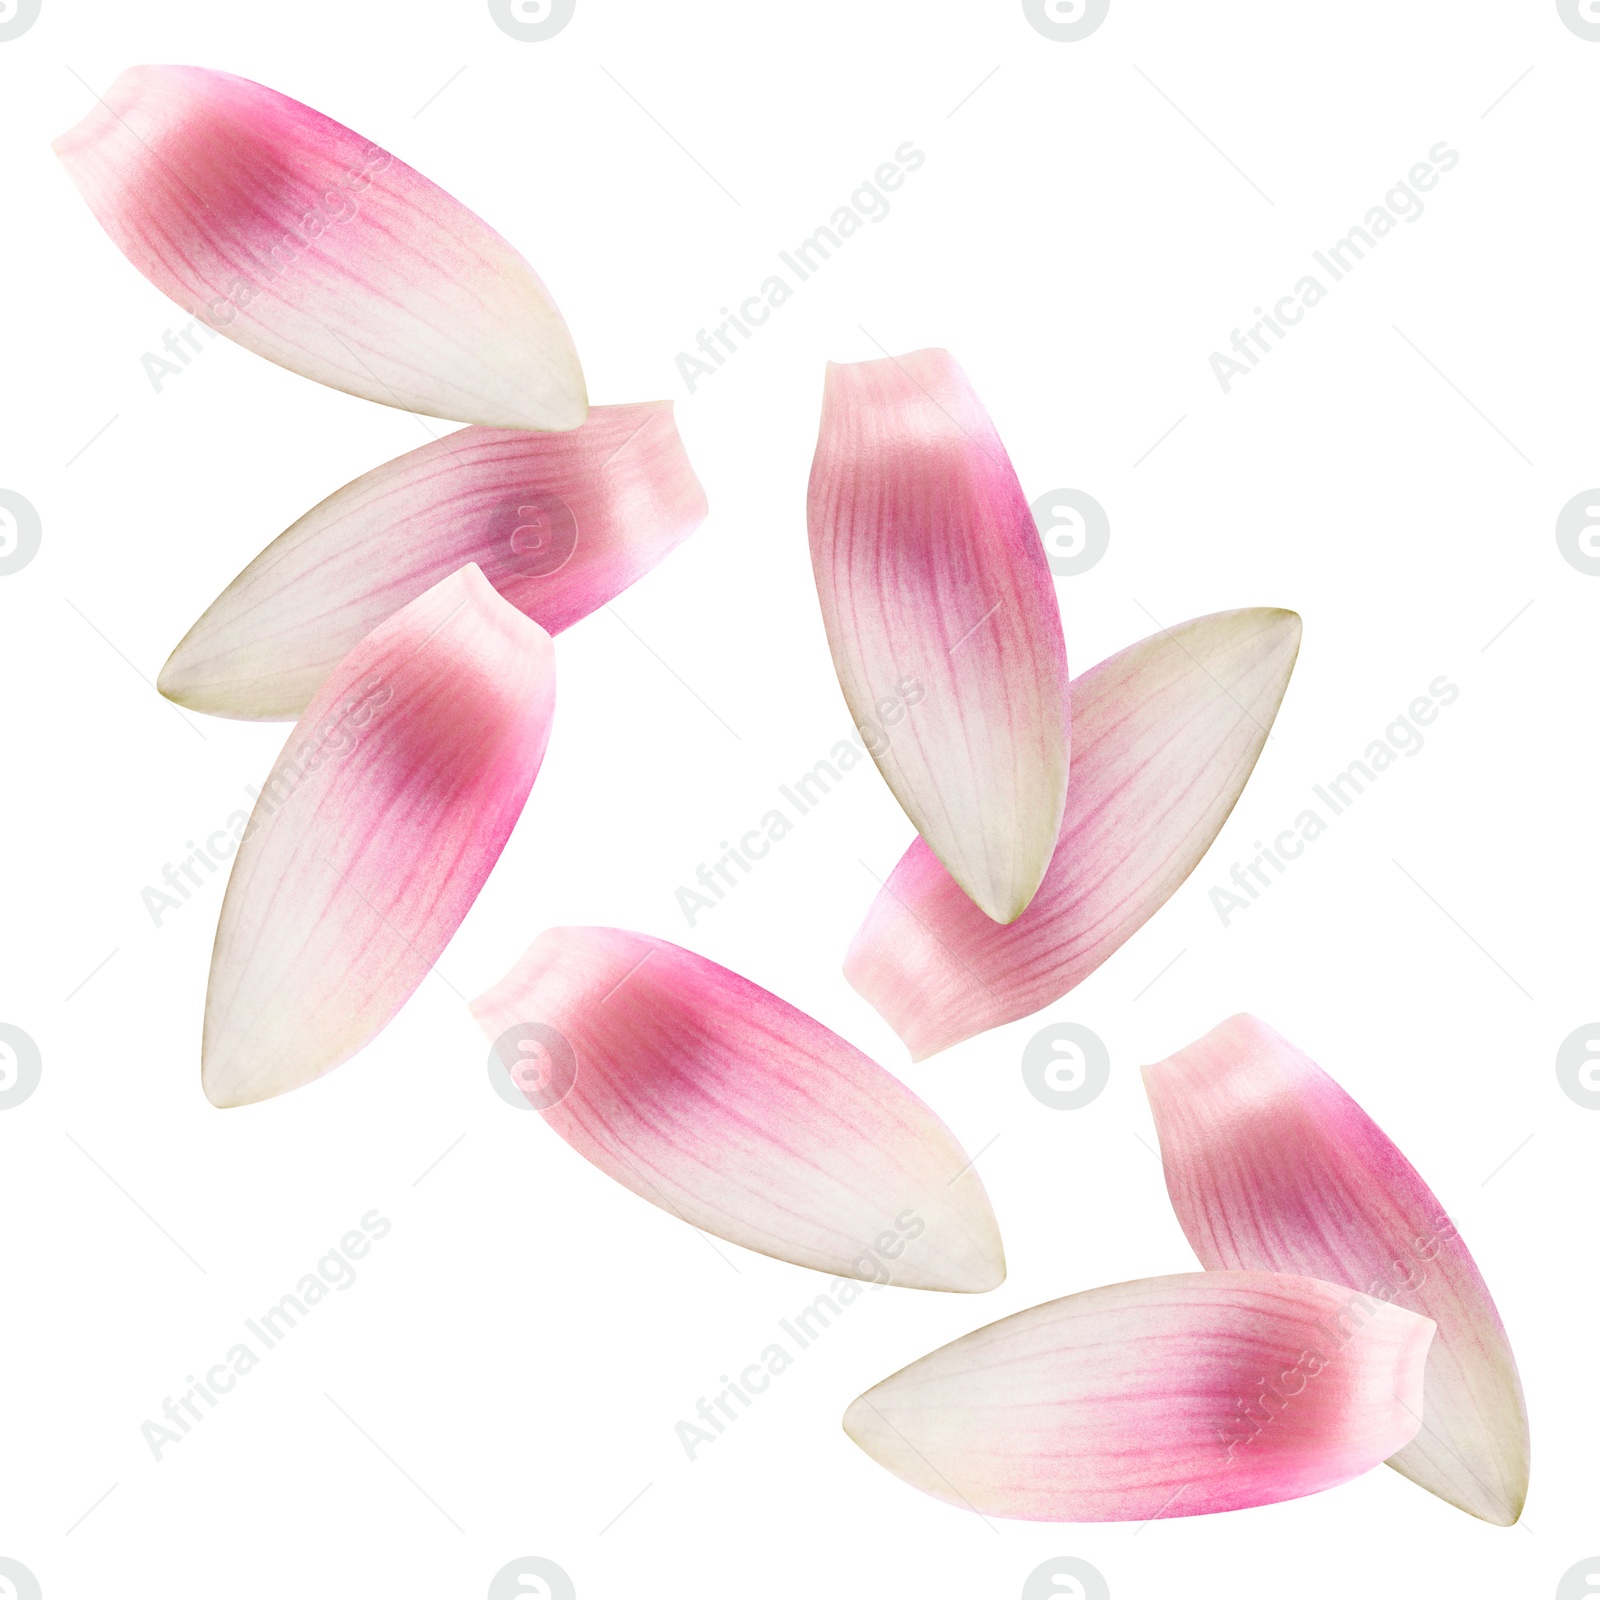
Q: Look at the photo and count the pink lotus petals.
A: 8